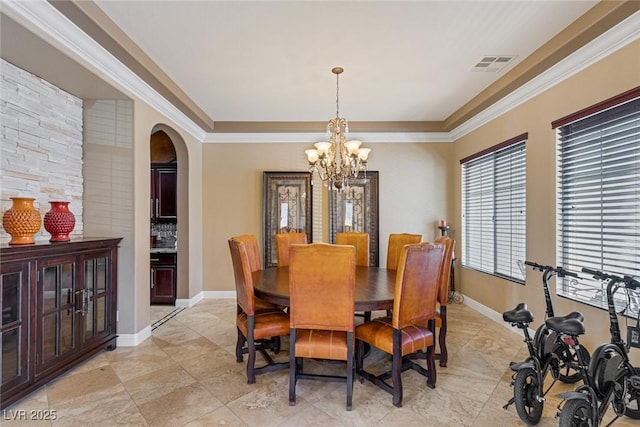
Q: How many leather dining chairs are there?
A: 8